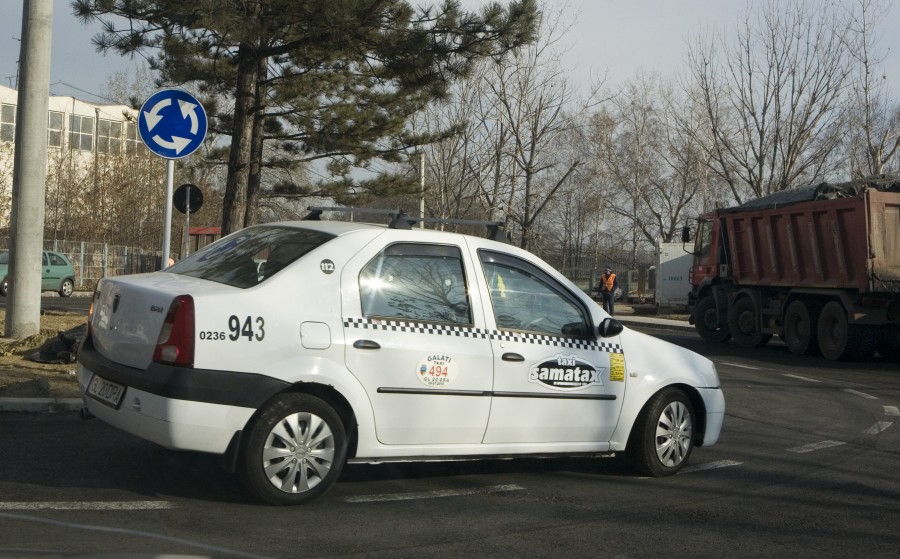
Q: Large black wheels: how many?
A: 4